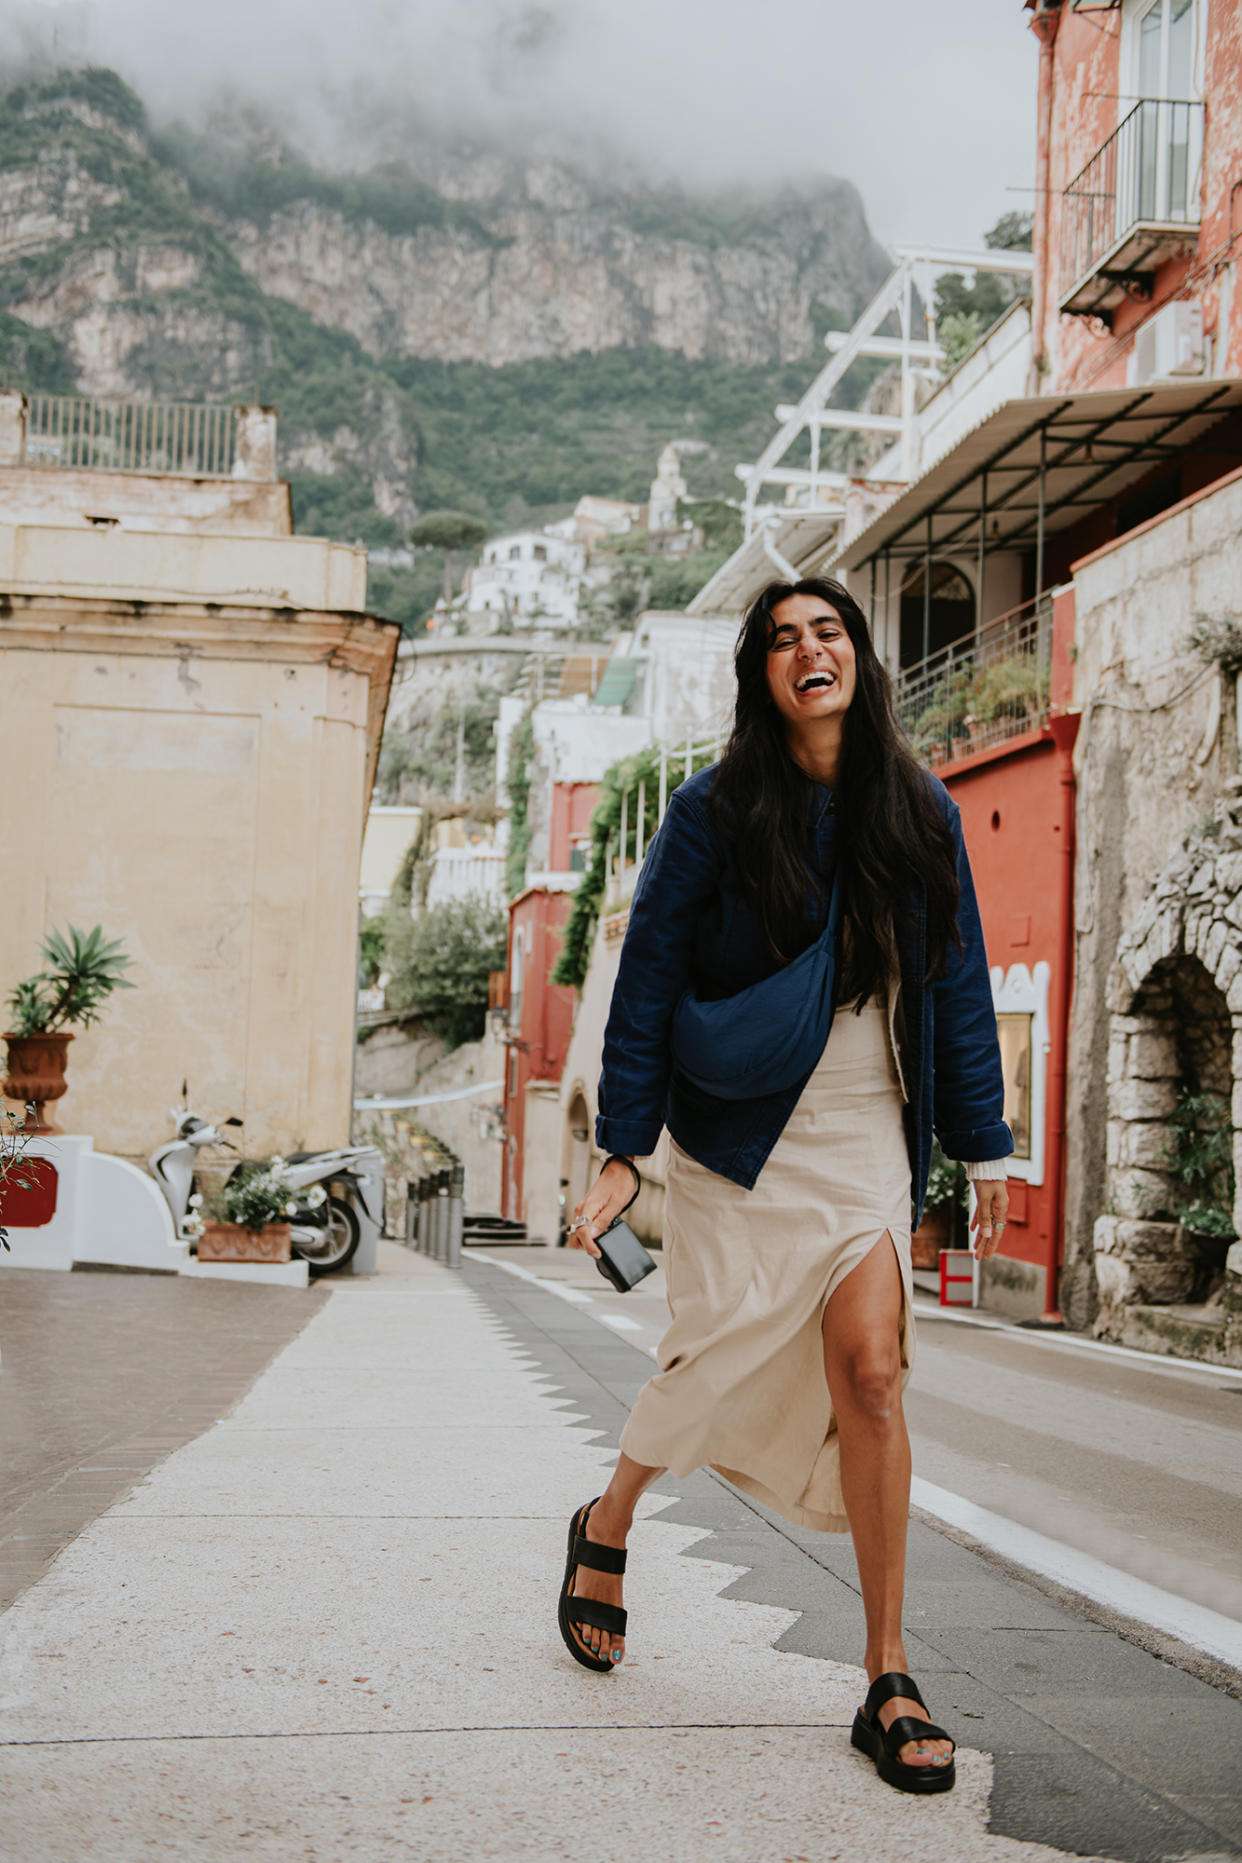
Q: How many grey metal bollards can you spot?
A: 5